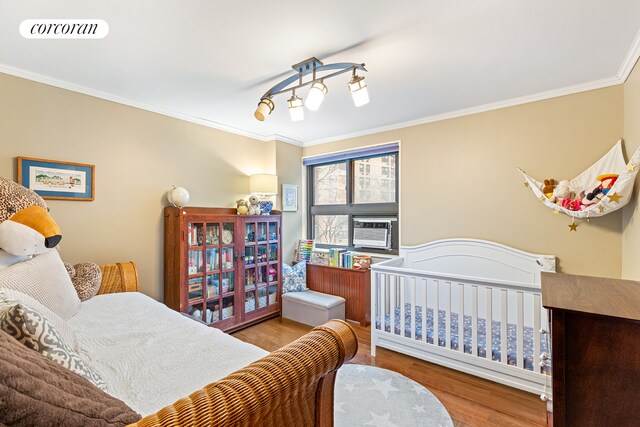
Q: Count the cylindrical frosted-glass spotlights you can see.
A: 4